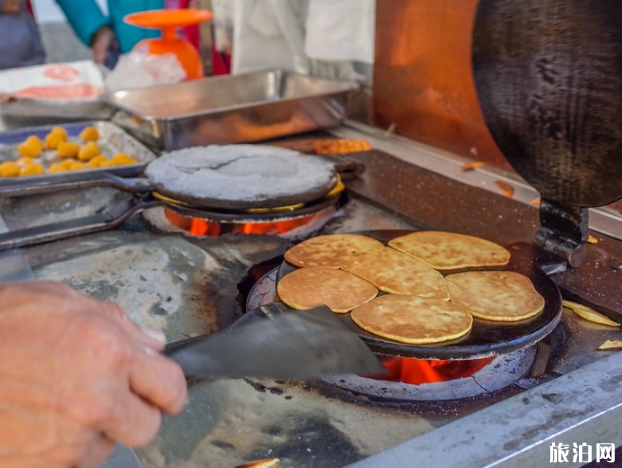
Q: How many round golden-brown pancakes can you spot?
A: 6